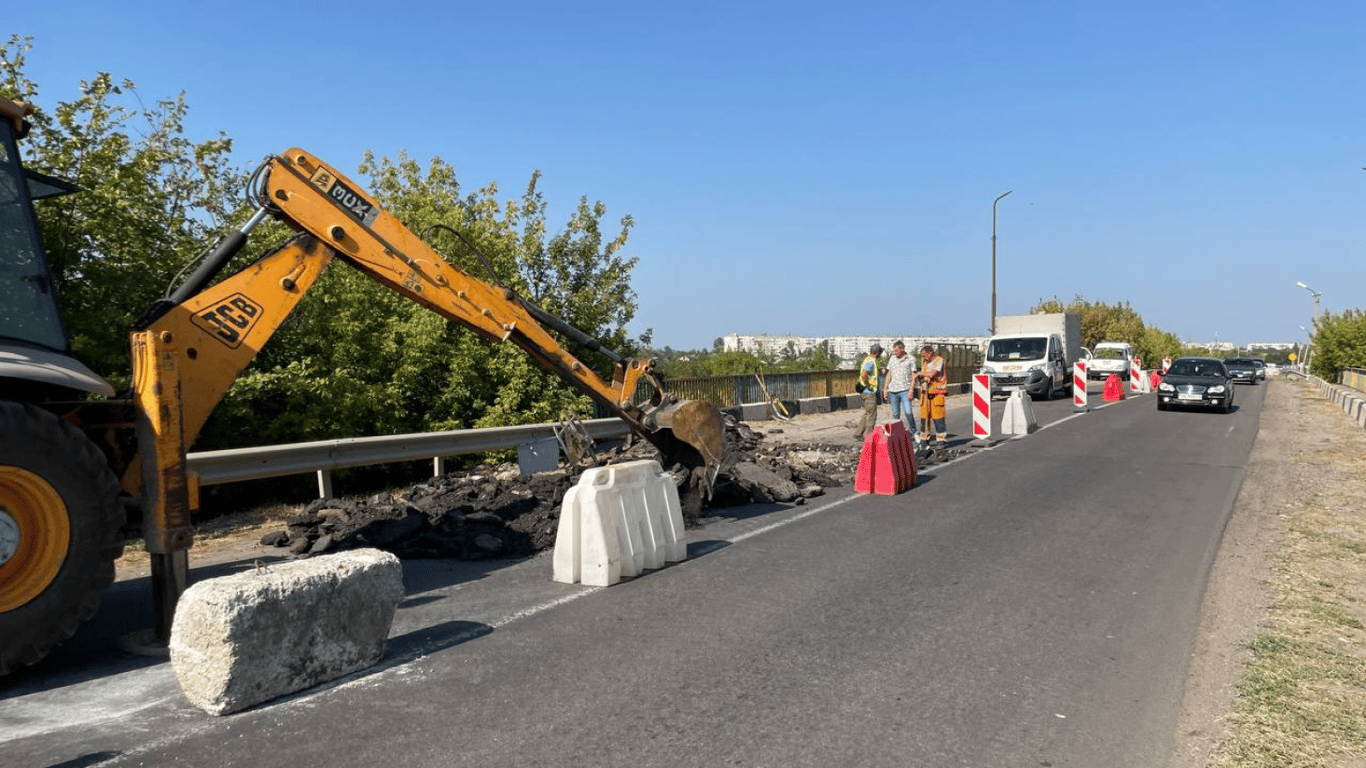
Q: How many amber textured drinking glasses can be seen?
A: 0